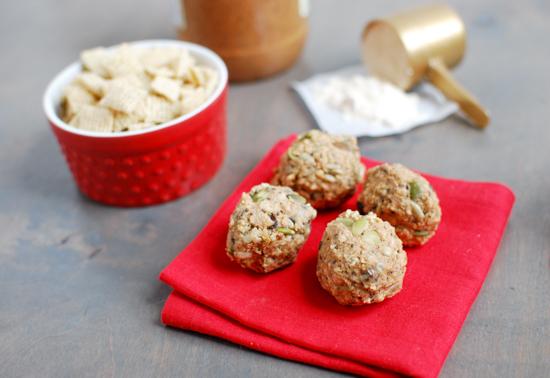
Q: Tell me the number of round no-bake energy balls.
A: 4